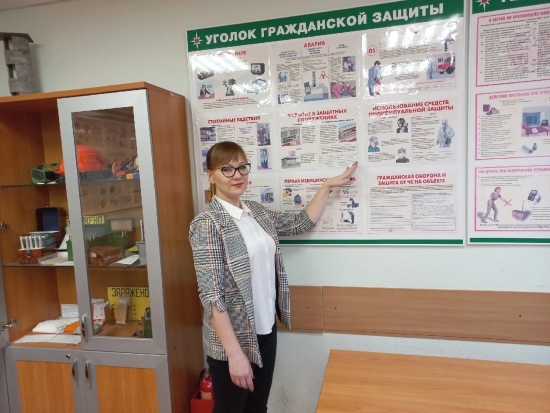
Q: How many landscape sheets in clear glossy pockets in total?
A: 9